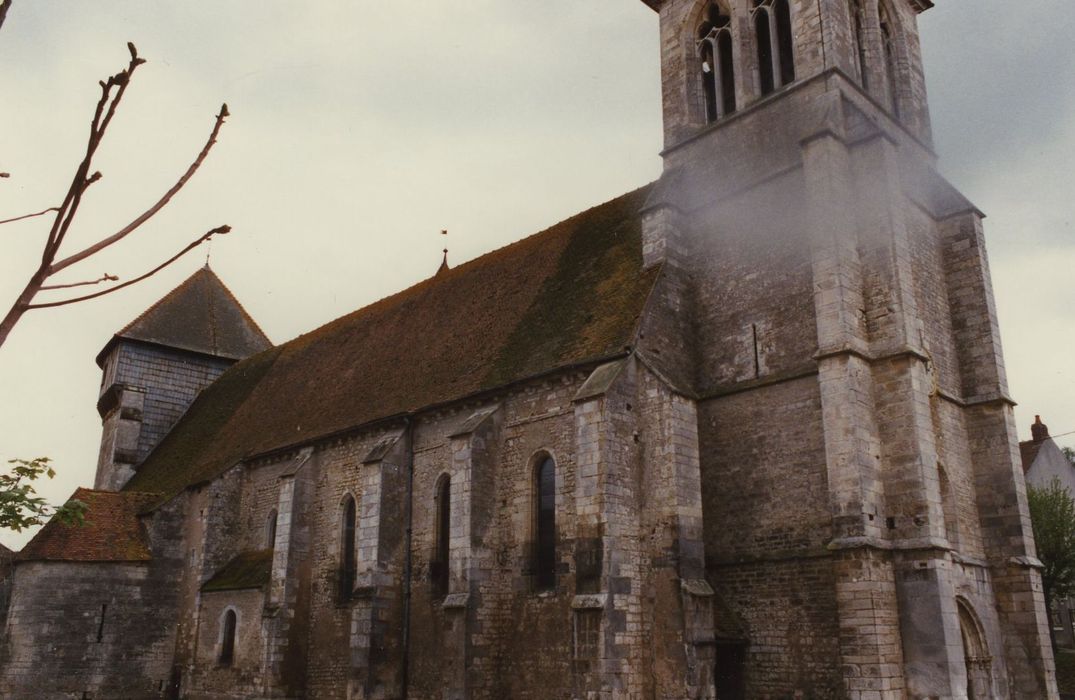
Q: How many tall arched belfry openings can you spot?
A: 4